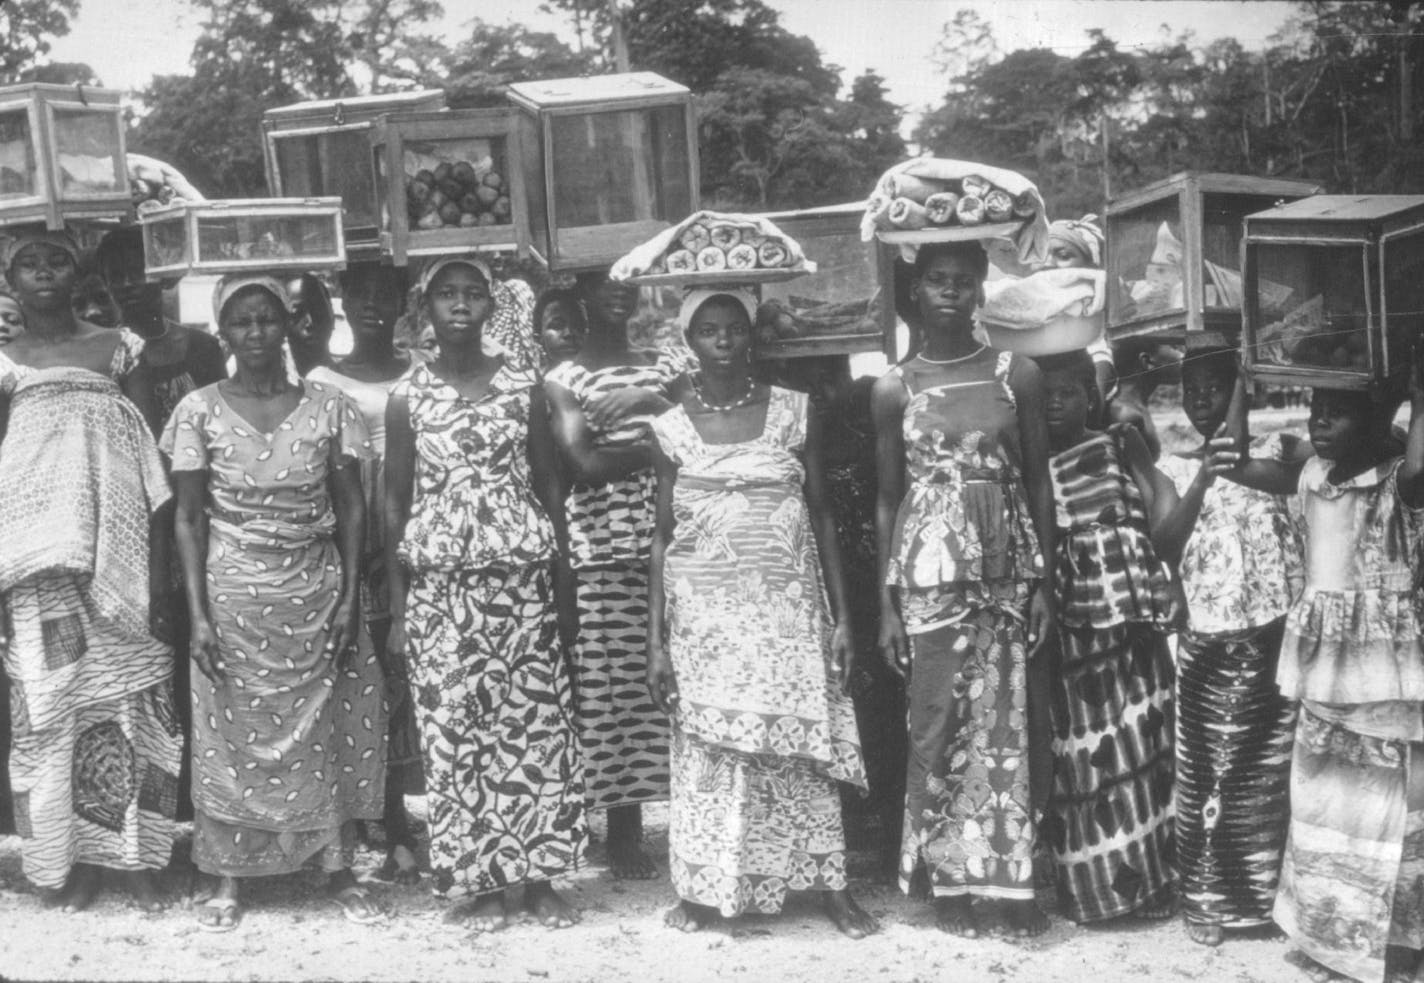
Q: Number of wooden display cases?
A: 8